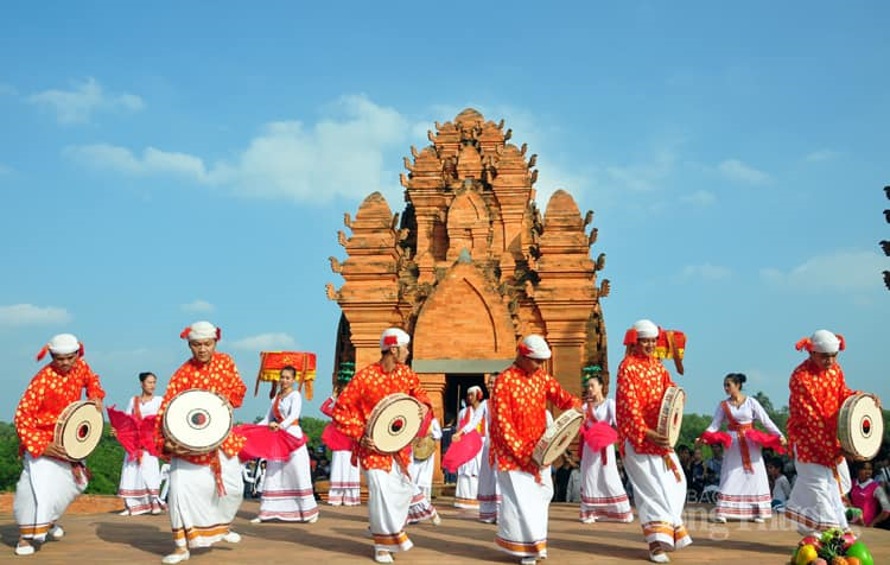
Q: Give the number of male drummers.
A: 6